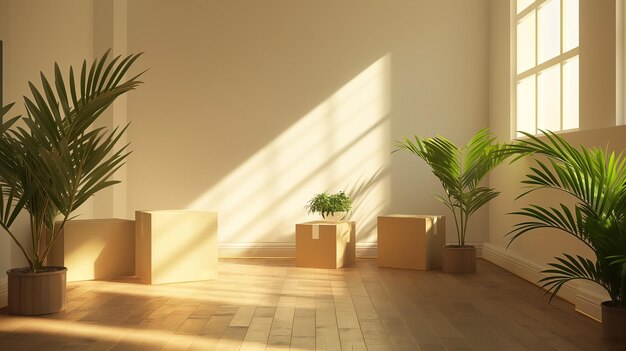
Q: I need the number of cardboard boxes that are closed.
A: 4